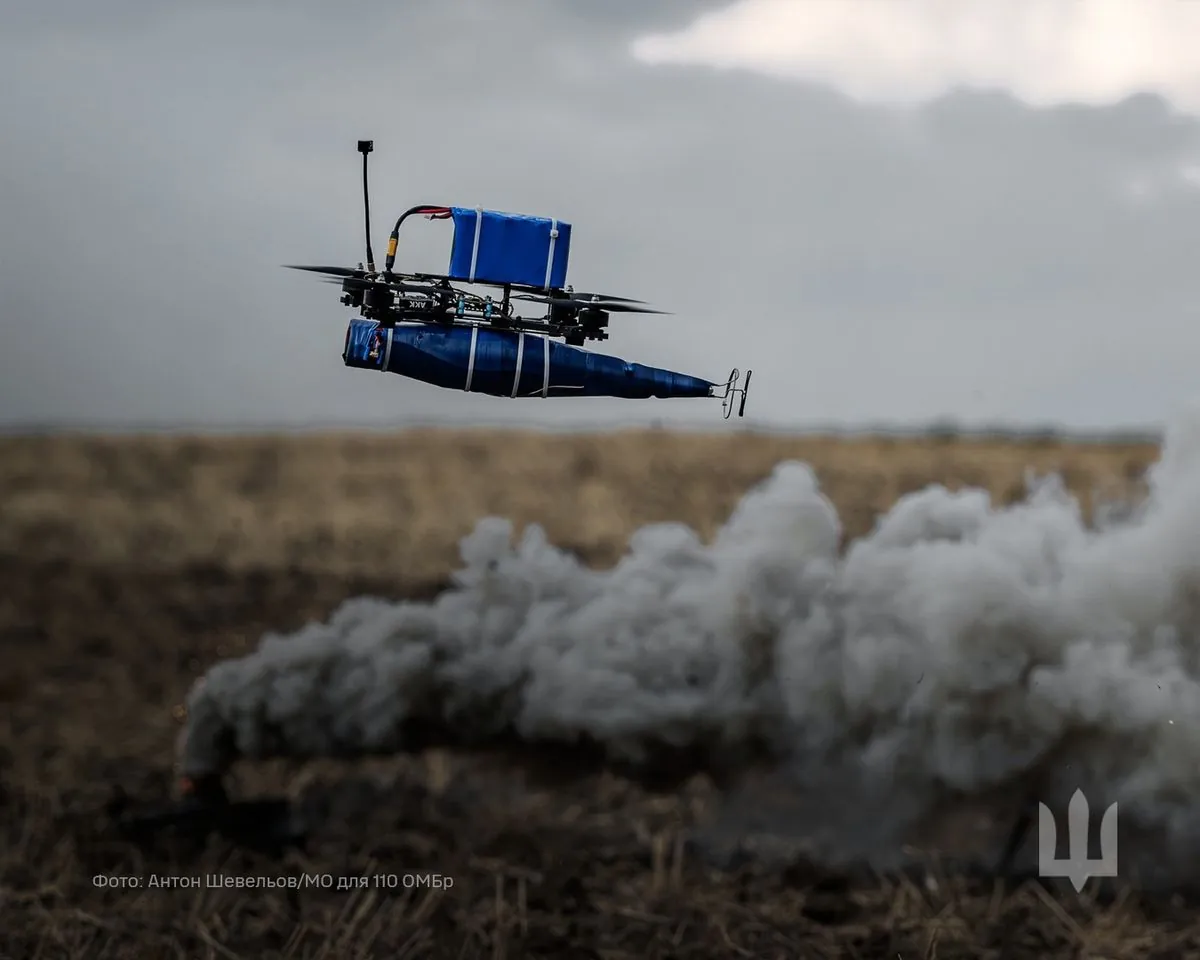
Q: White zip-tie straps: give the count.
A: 6